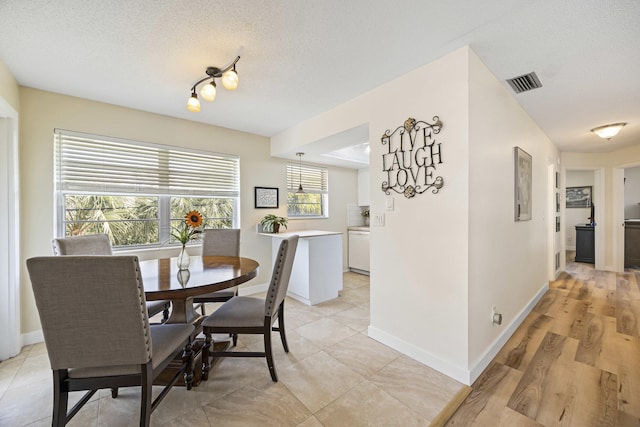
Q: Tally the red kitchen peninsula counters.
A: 0